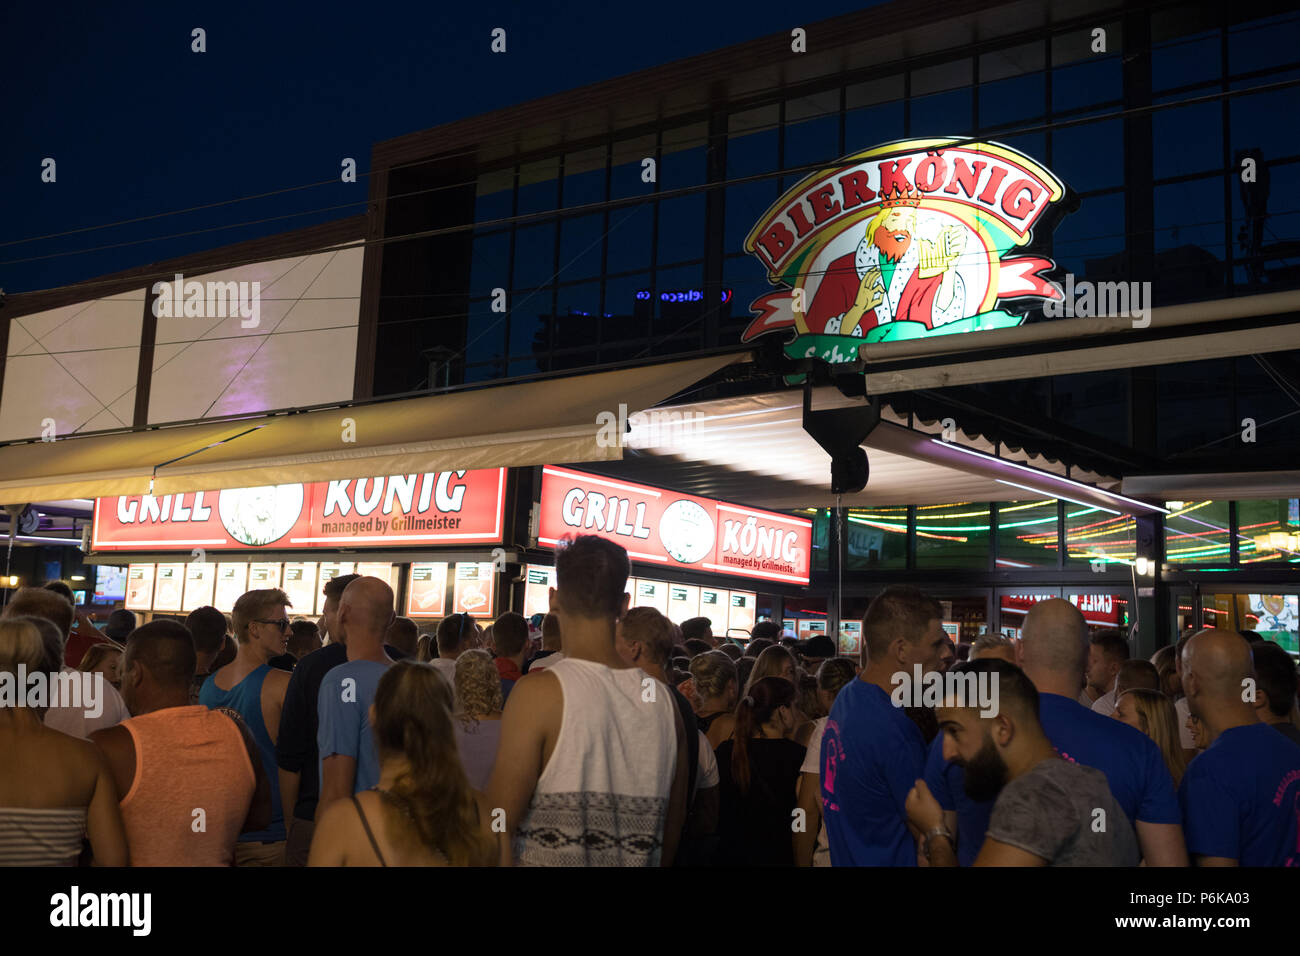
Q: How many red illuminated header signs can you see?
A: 2